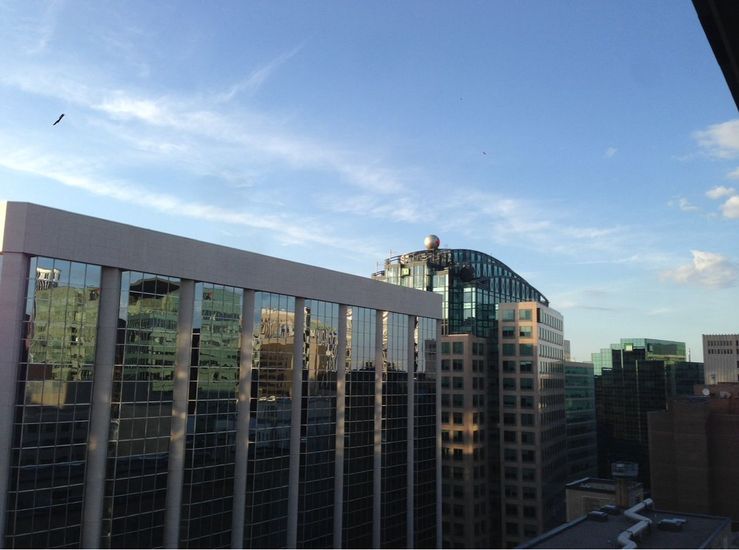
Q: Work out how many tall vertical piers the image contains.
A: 9